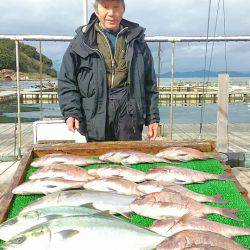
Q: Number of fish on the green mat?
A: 15